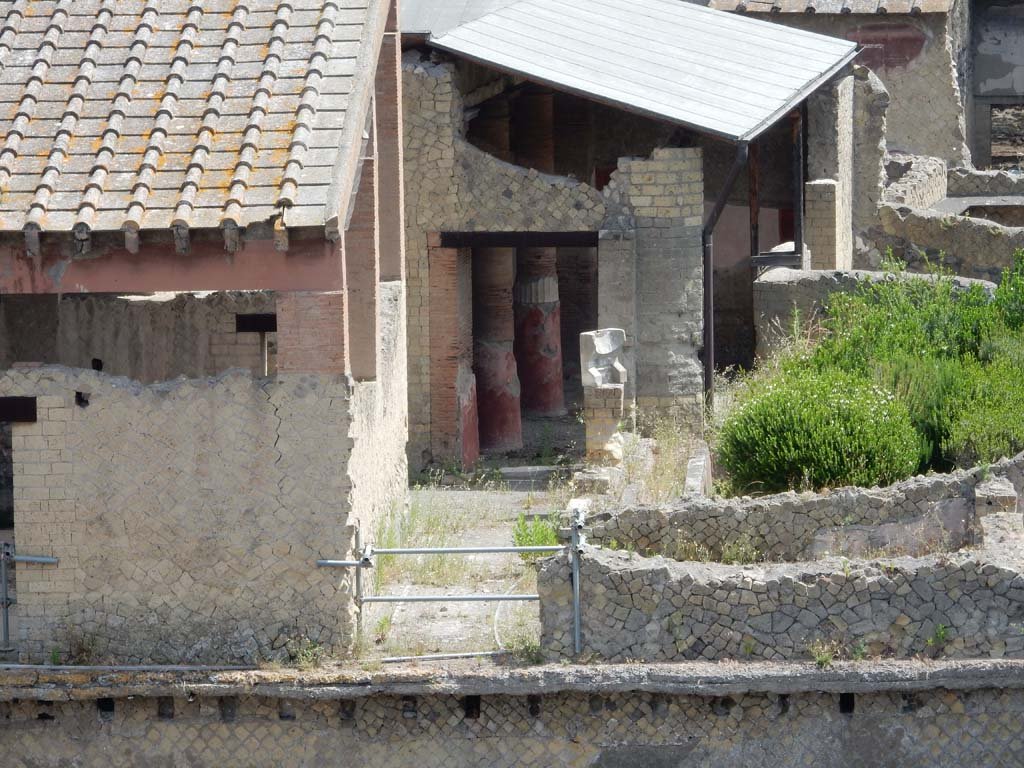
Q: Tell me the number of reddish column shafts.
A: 2